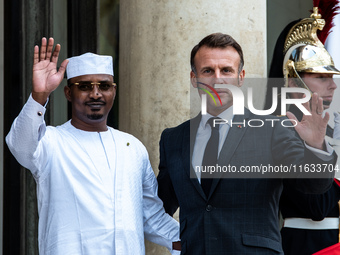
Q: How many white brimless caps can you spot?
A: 1